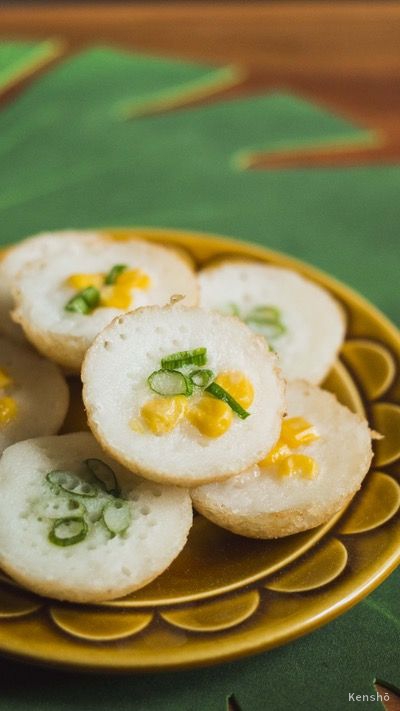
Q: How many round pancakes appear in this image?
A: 7